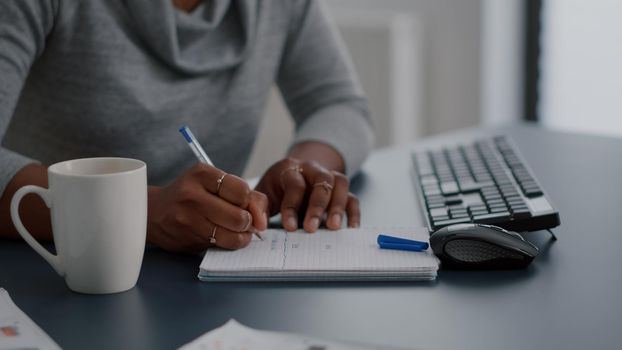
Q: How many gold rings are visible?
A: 4